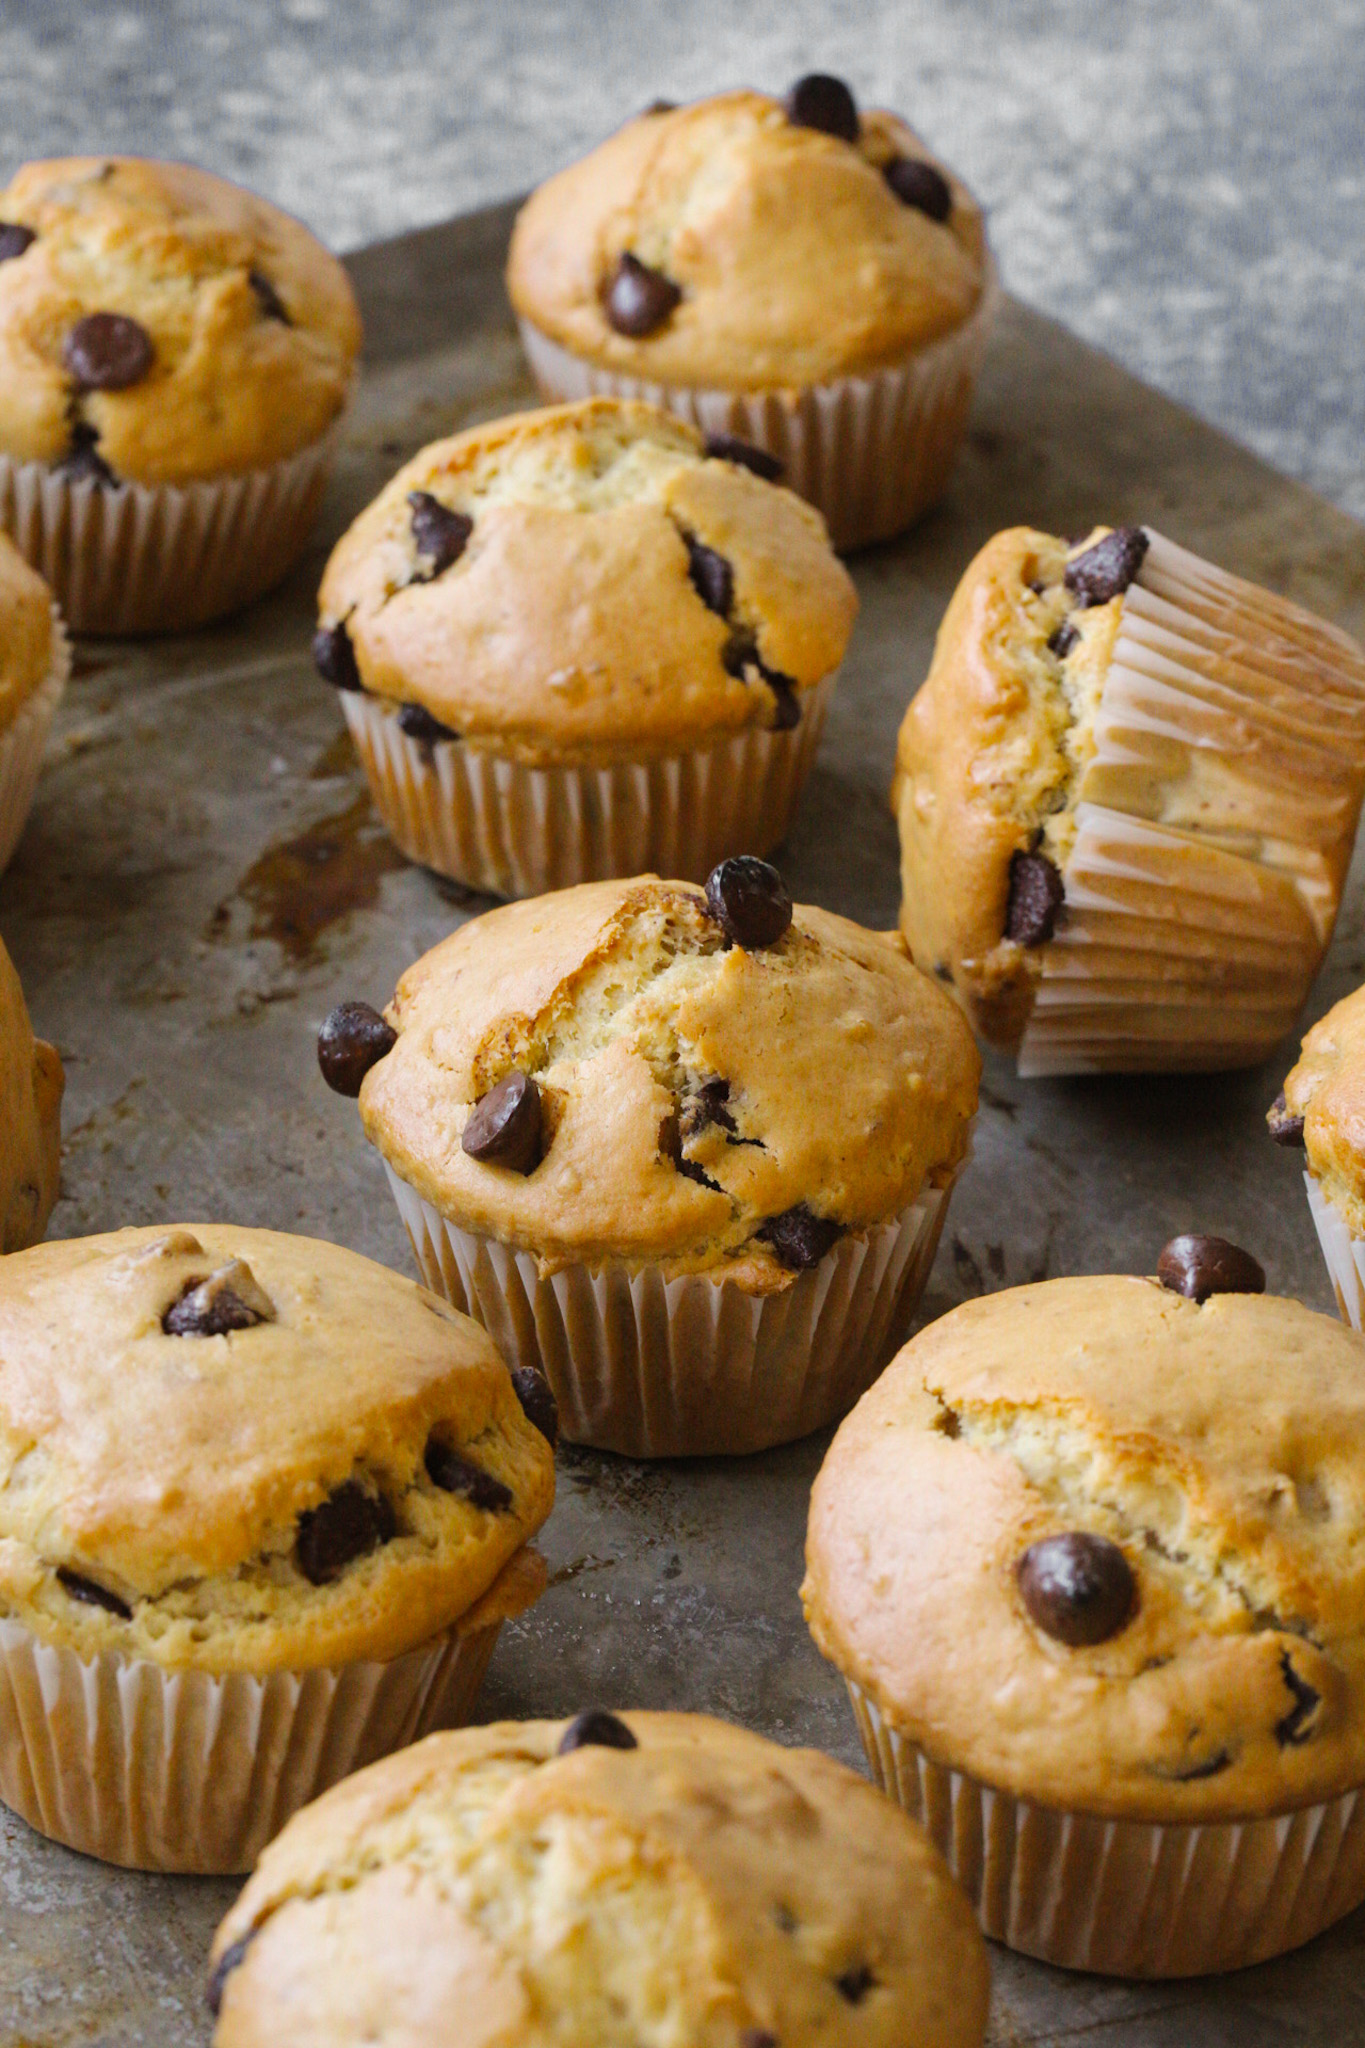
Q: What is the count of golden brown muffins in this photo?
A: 11